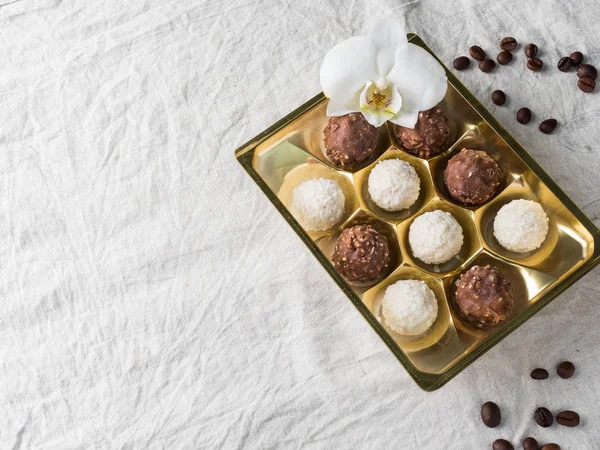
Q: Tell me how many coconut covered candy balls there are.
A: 5